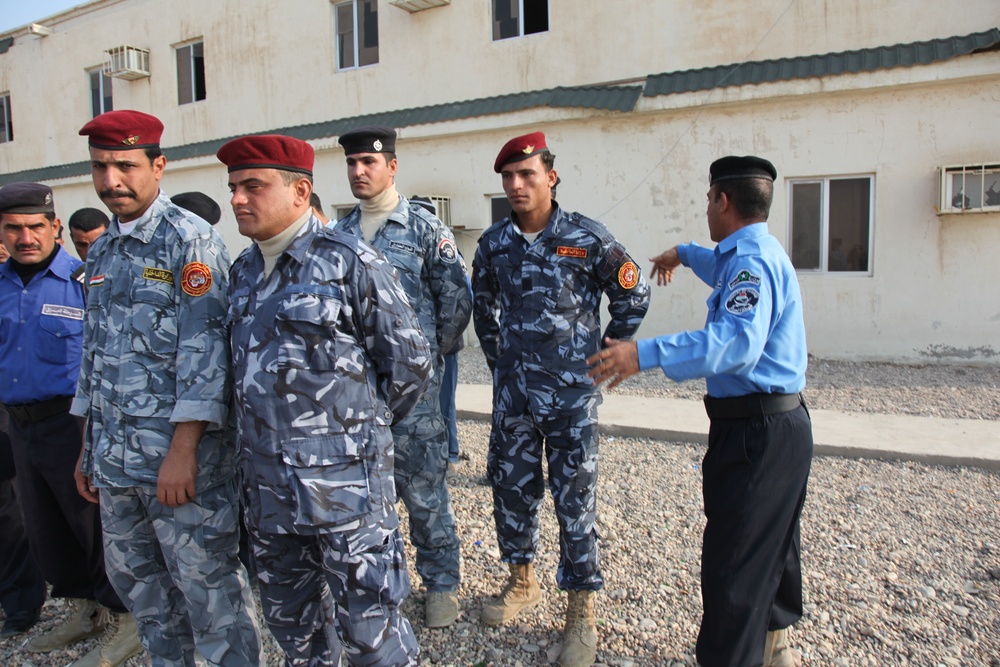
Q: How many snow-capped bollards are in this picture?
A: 0